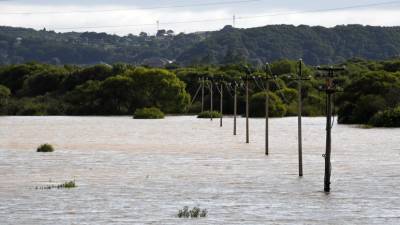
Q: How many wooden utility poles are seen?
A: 8